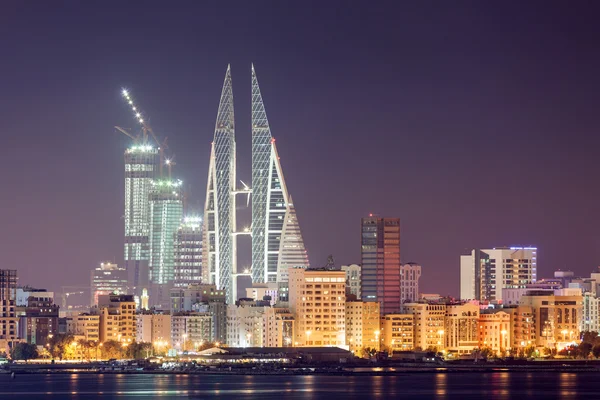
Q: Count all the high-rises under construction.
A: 3